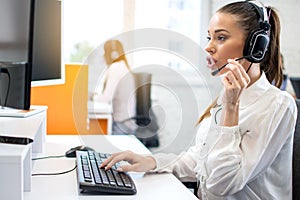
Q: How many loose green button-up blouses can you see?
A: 0